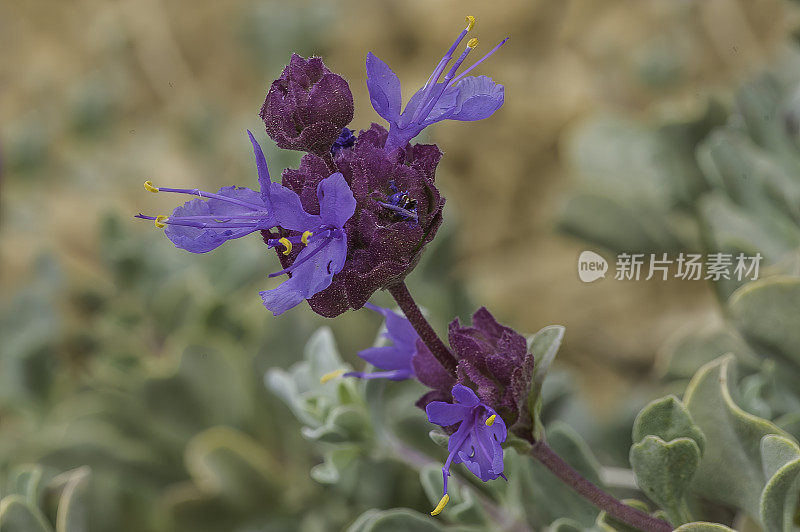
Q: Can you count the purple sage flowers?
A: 5